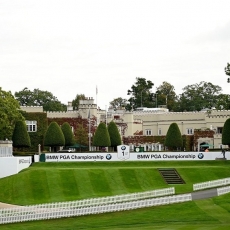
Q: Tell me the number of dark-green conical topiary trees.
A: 7